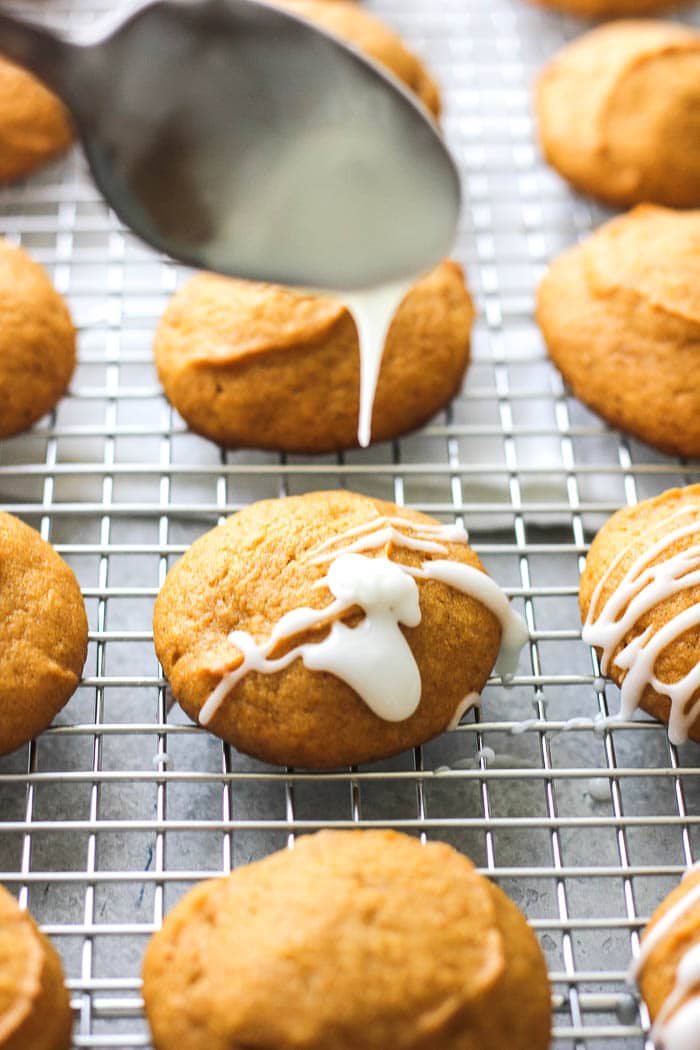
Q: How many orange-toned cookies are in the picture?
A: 13